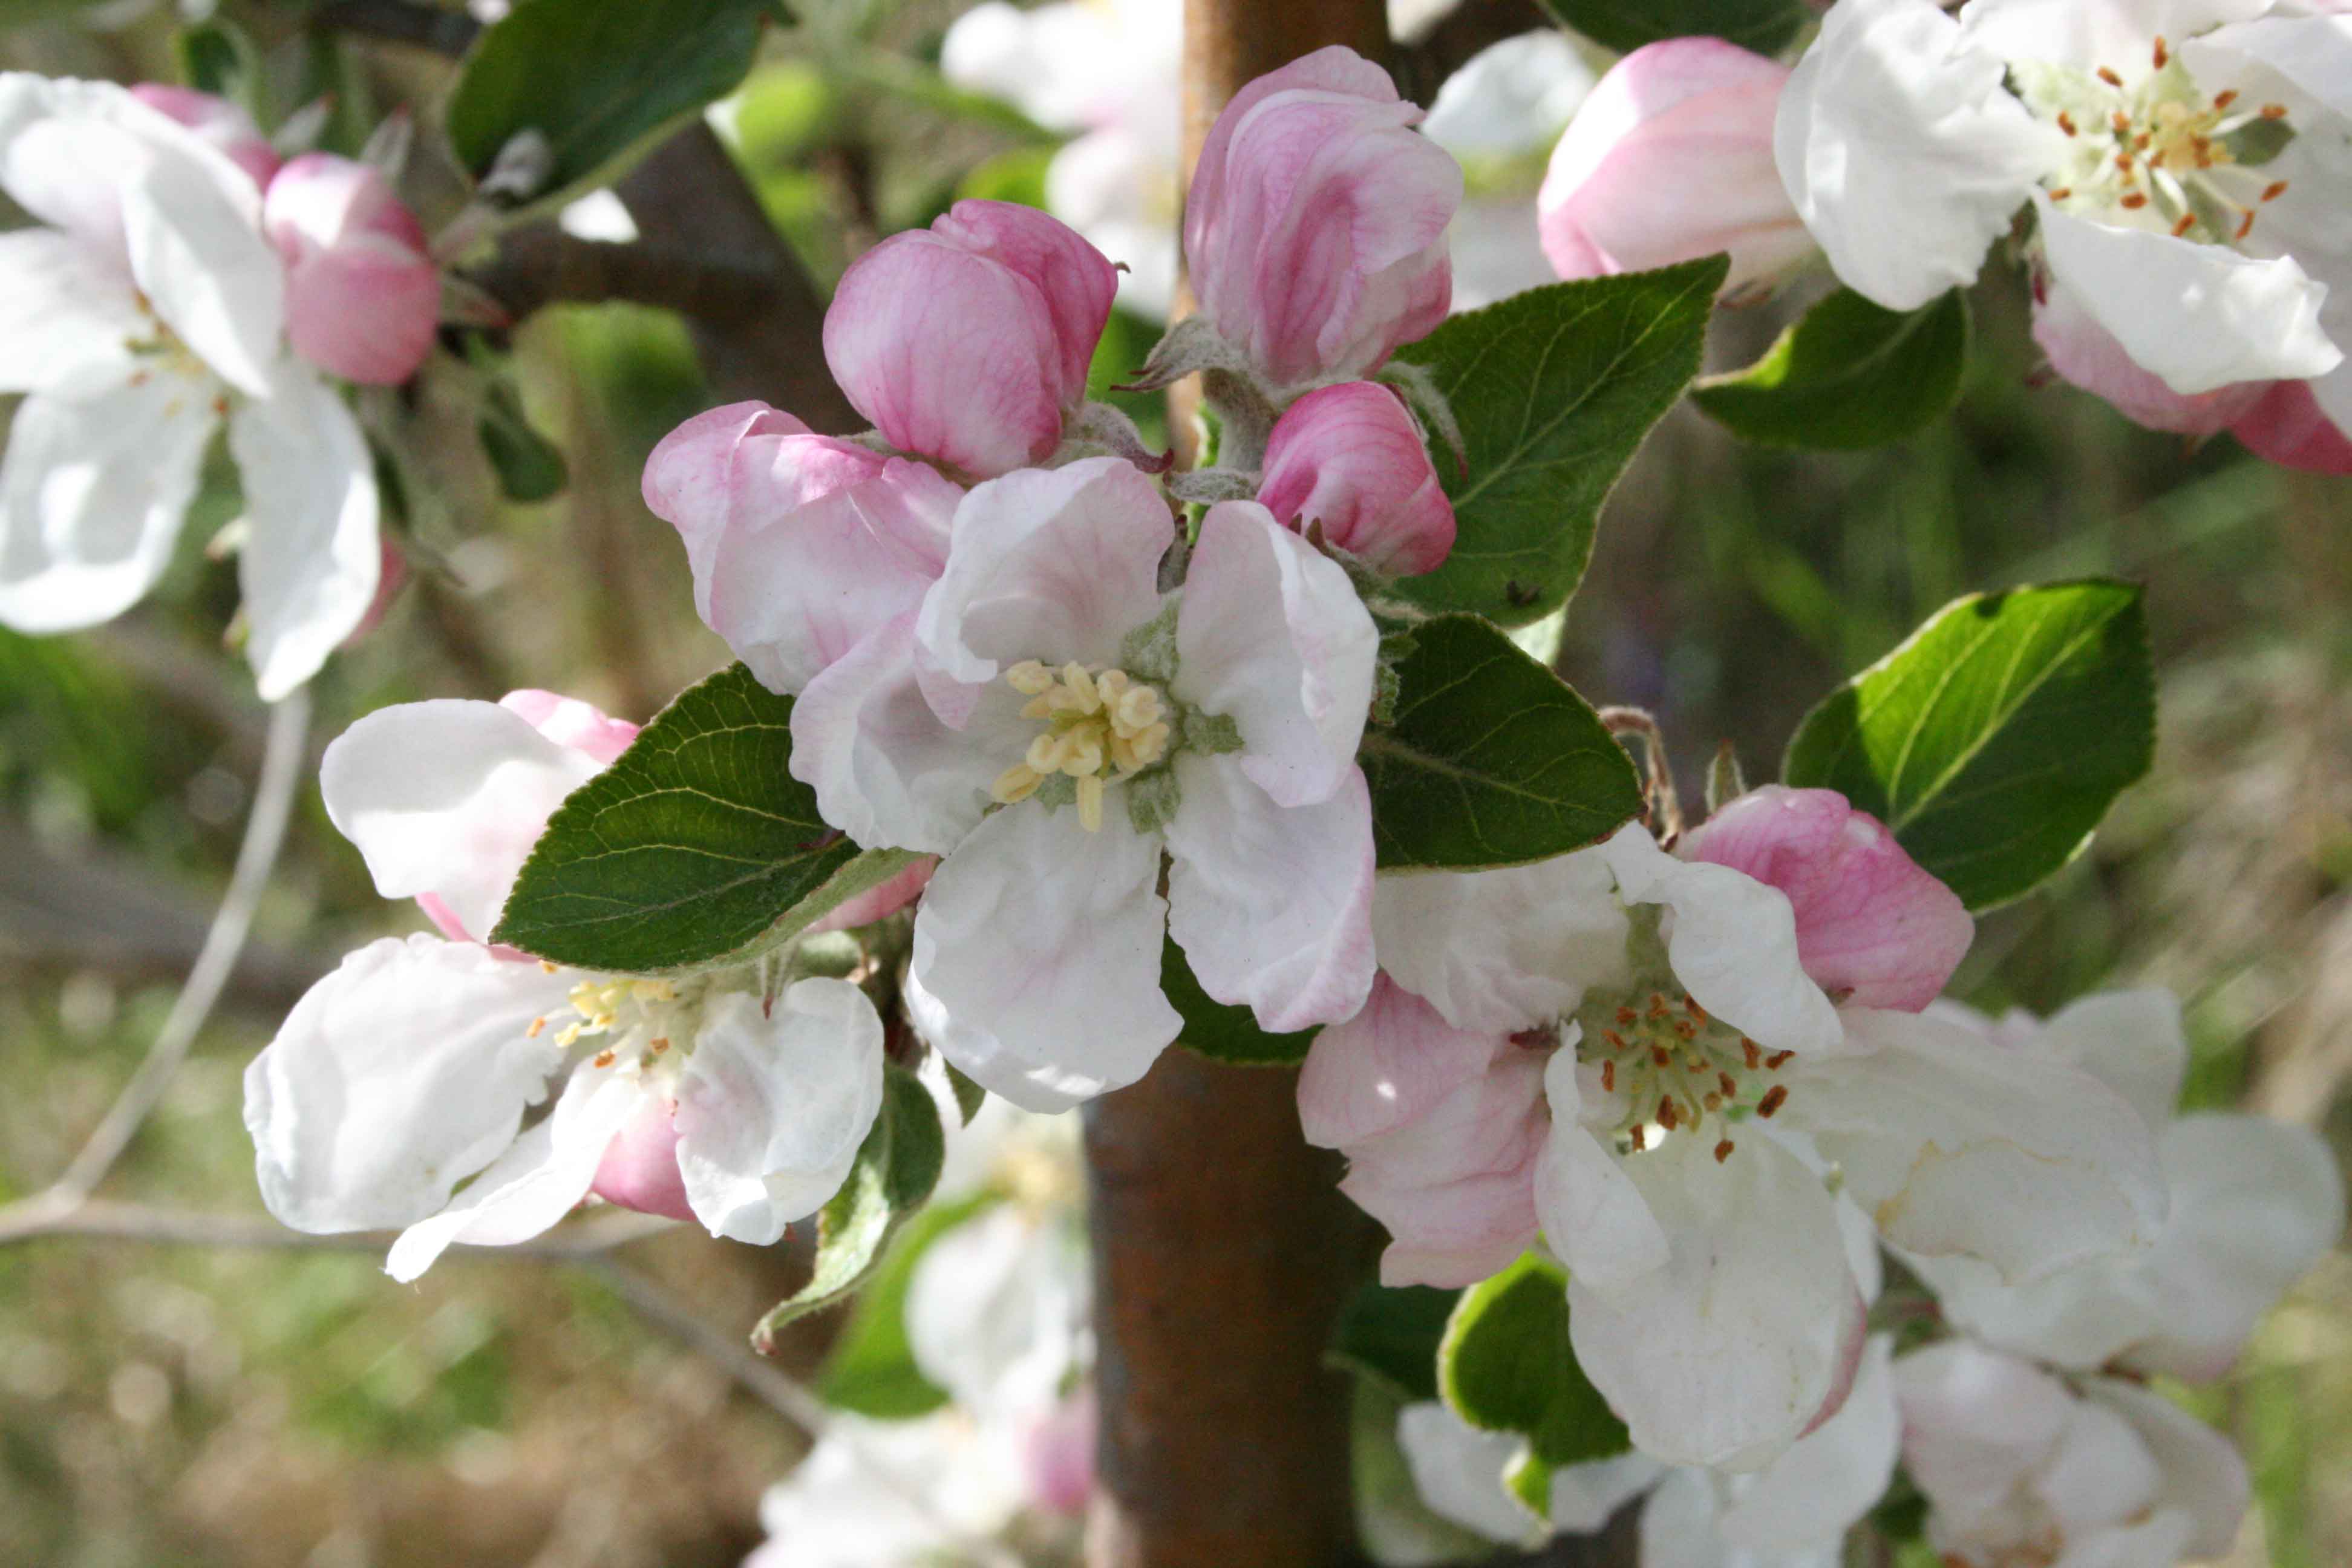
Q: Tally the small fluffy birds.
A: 0